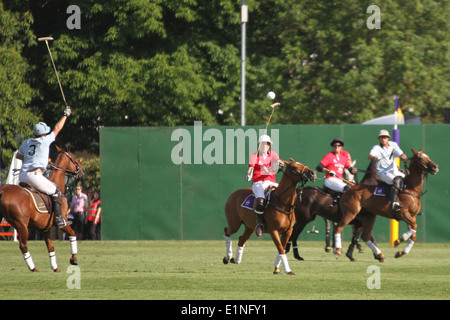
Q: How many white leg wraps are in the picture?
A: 11